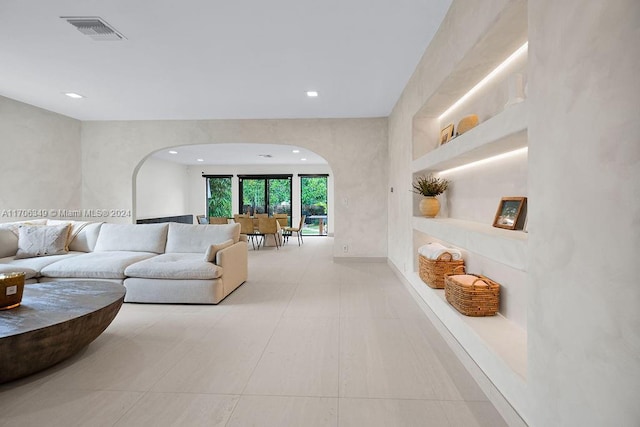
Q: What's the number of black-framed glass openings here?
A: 3